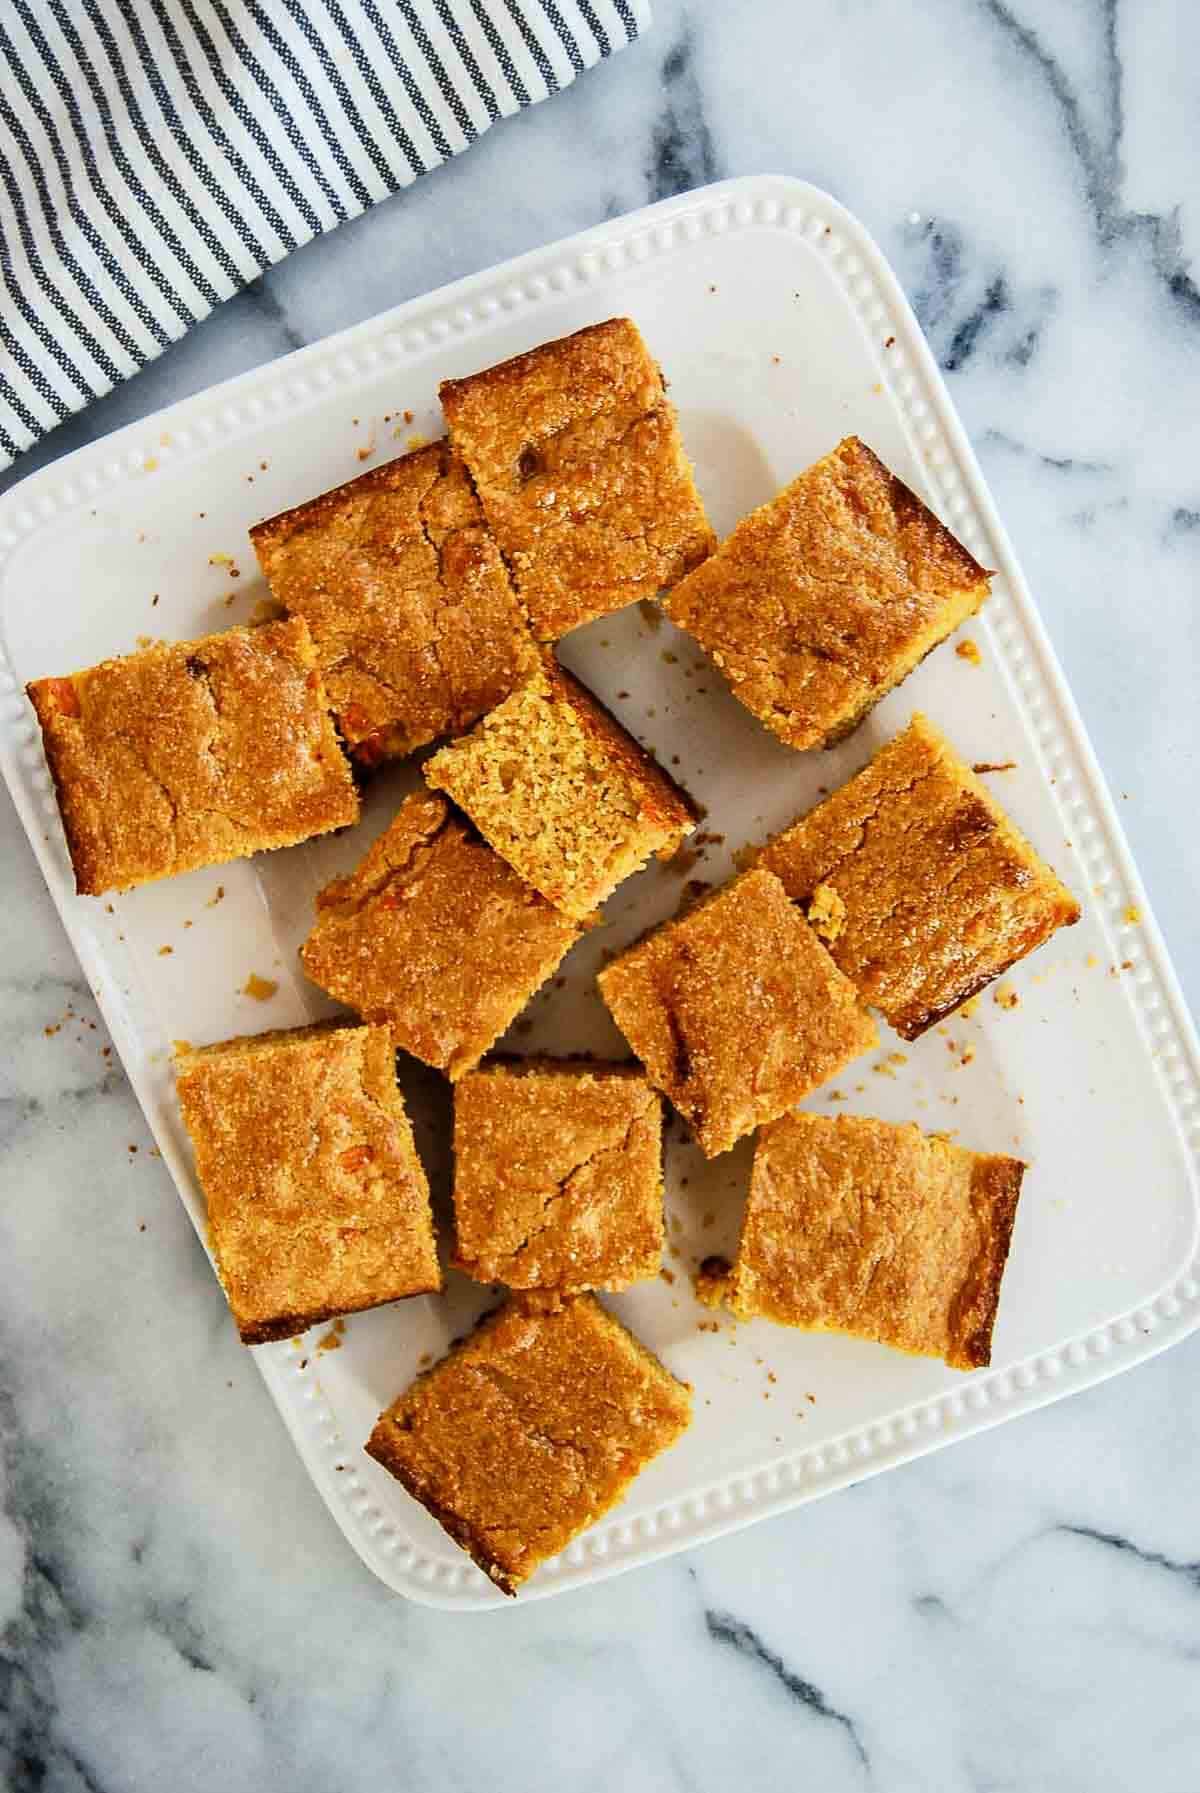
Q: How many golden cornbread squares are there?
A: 12